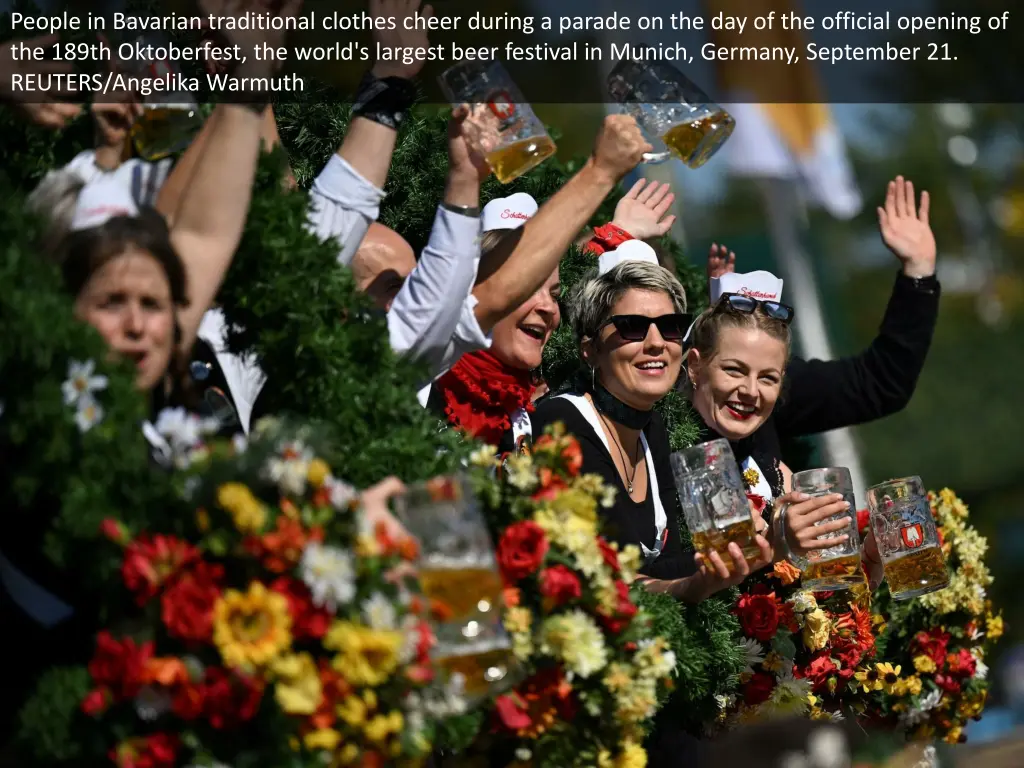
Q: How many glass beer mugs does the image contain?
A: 8